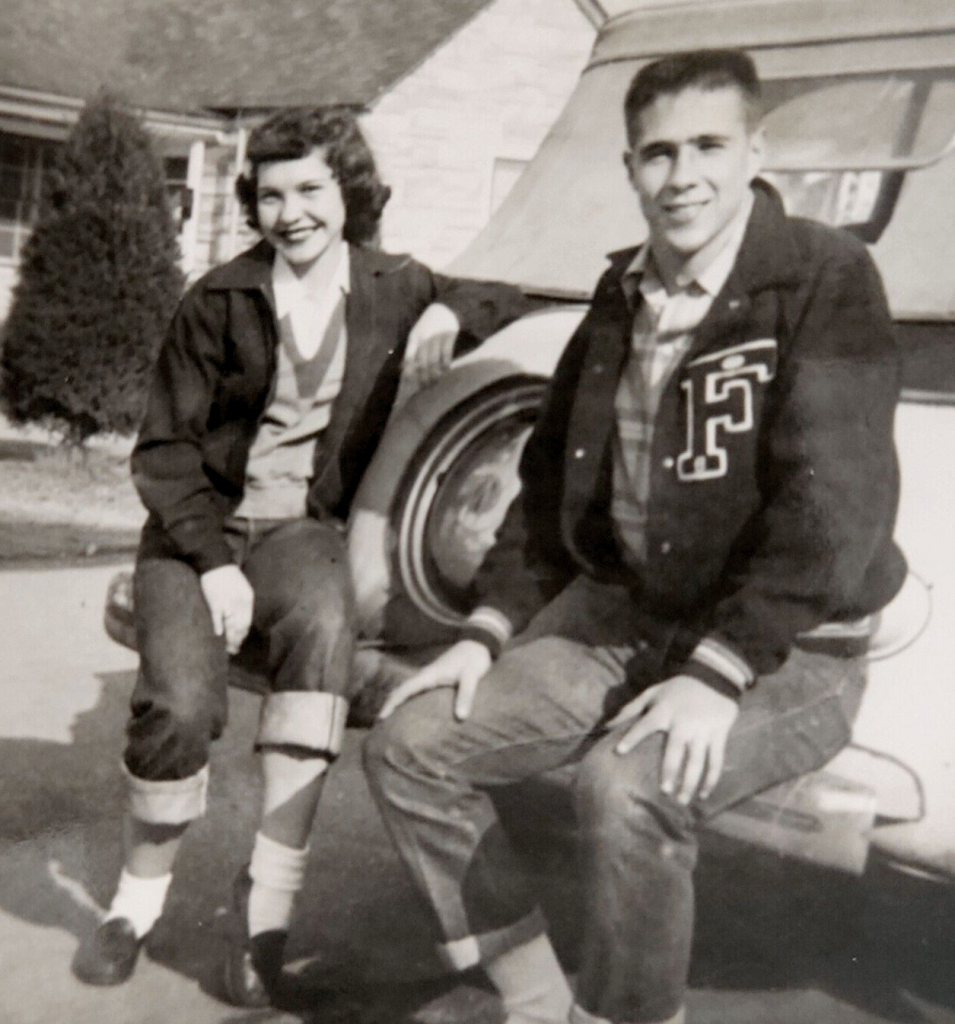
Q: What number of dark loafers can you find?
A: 2